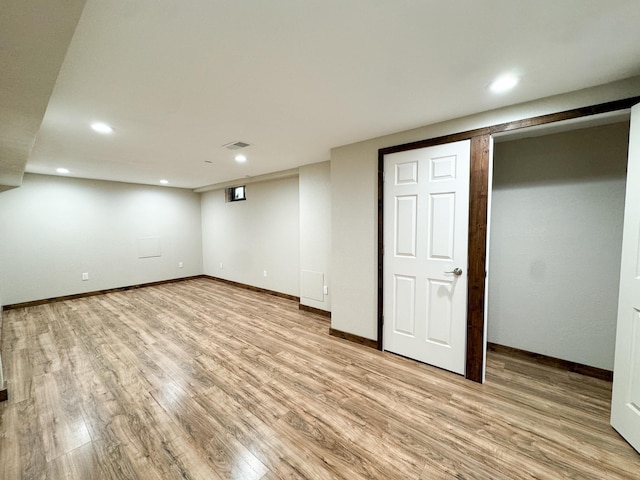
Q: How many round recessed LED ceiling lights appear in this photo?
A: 5